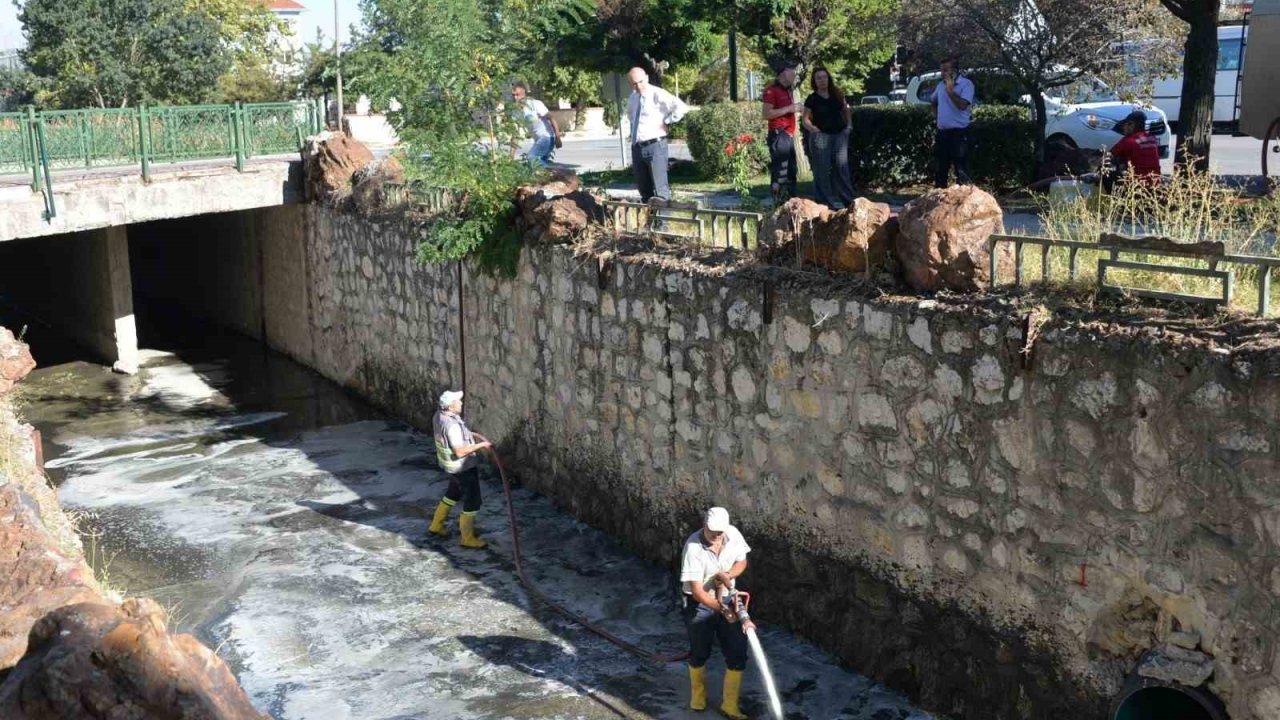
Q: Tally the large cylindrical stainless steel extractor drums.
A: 0